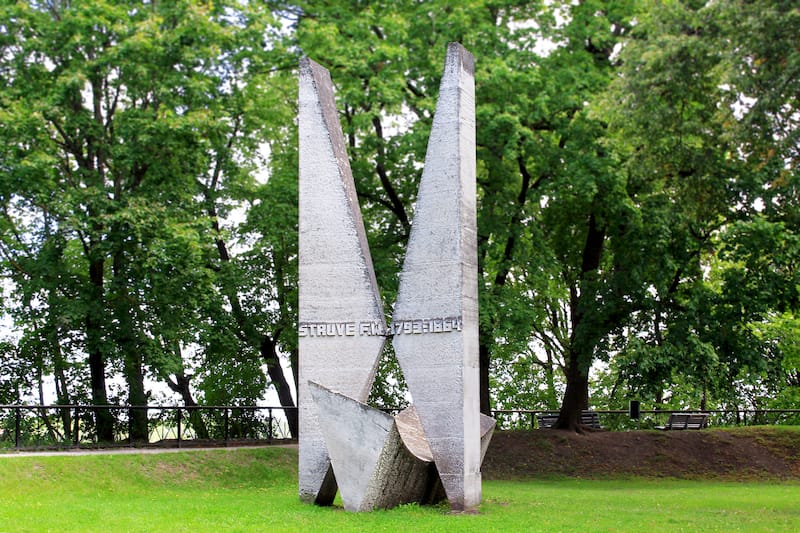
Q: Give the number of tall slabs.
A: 2